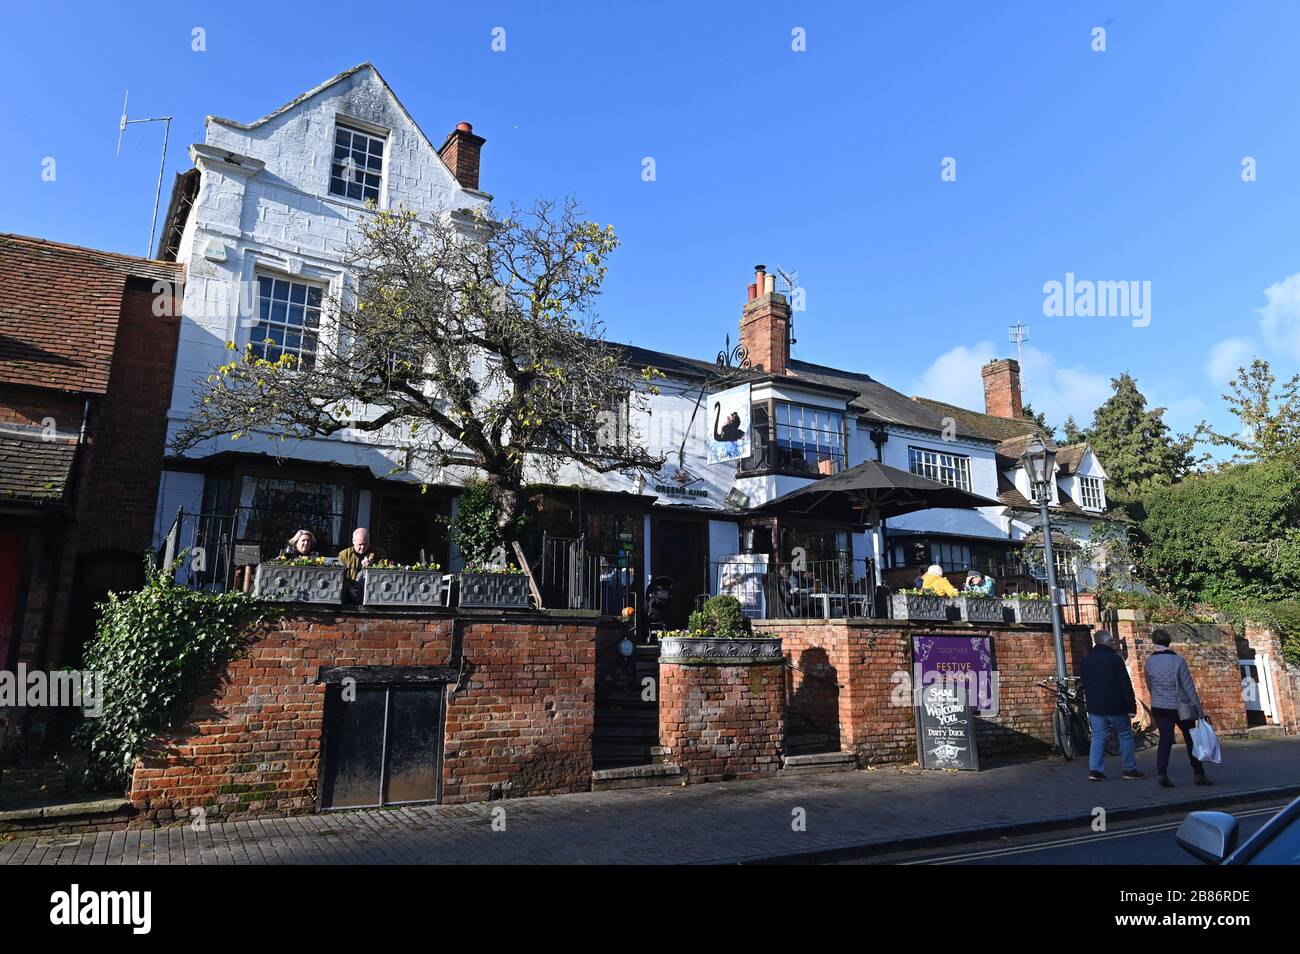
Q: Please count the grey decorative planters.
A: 7